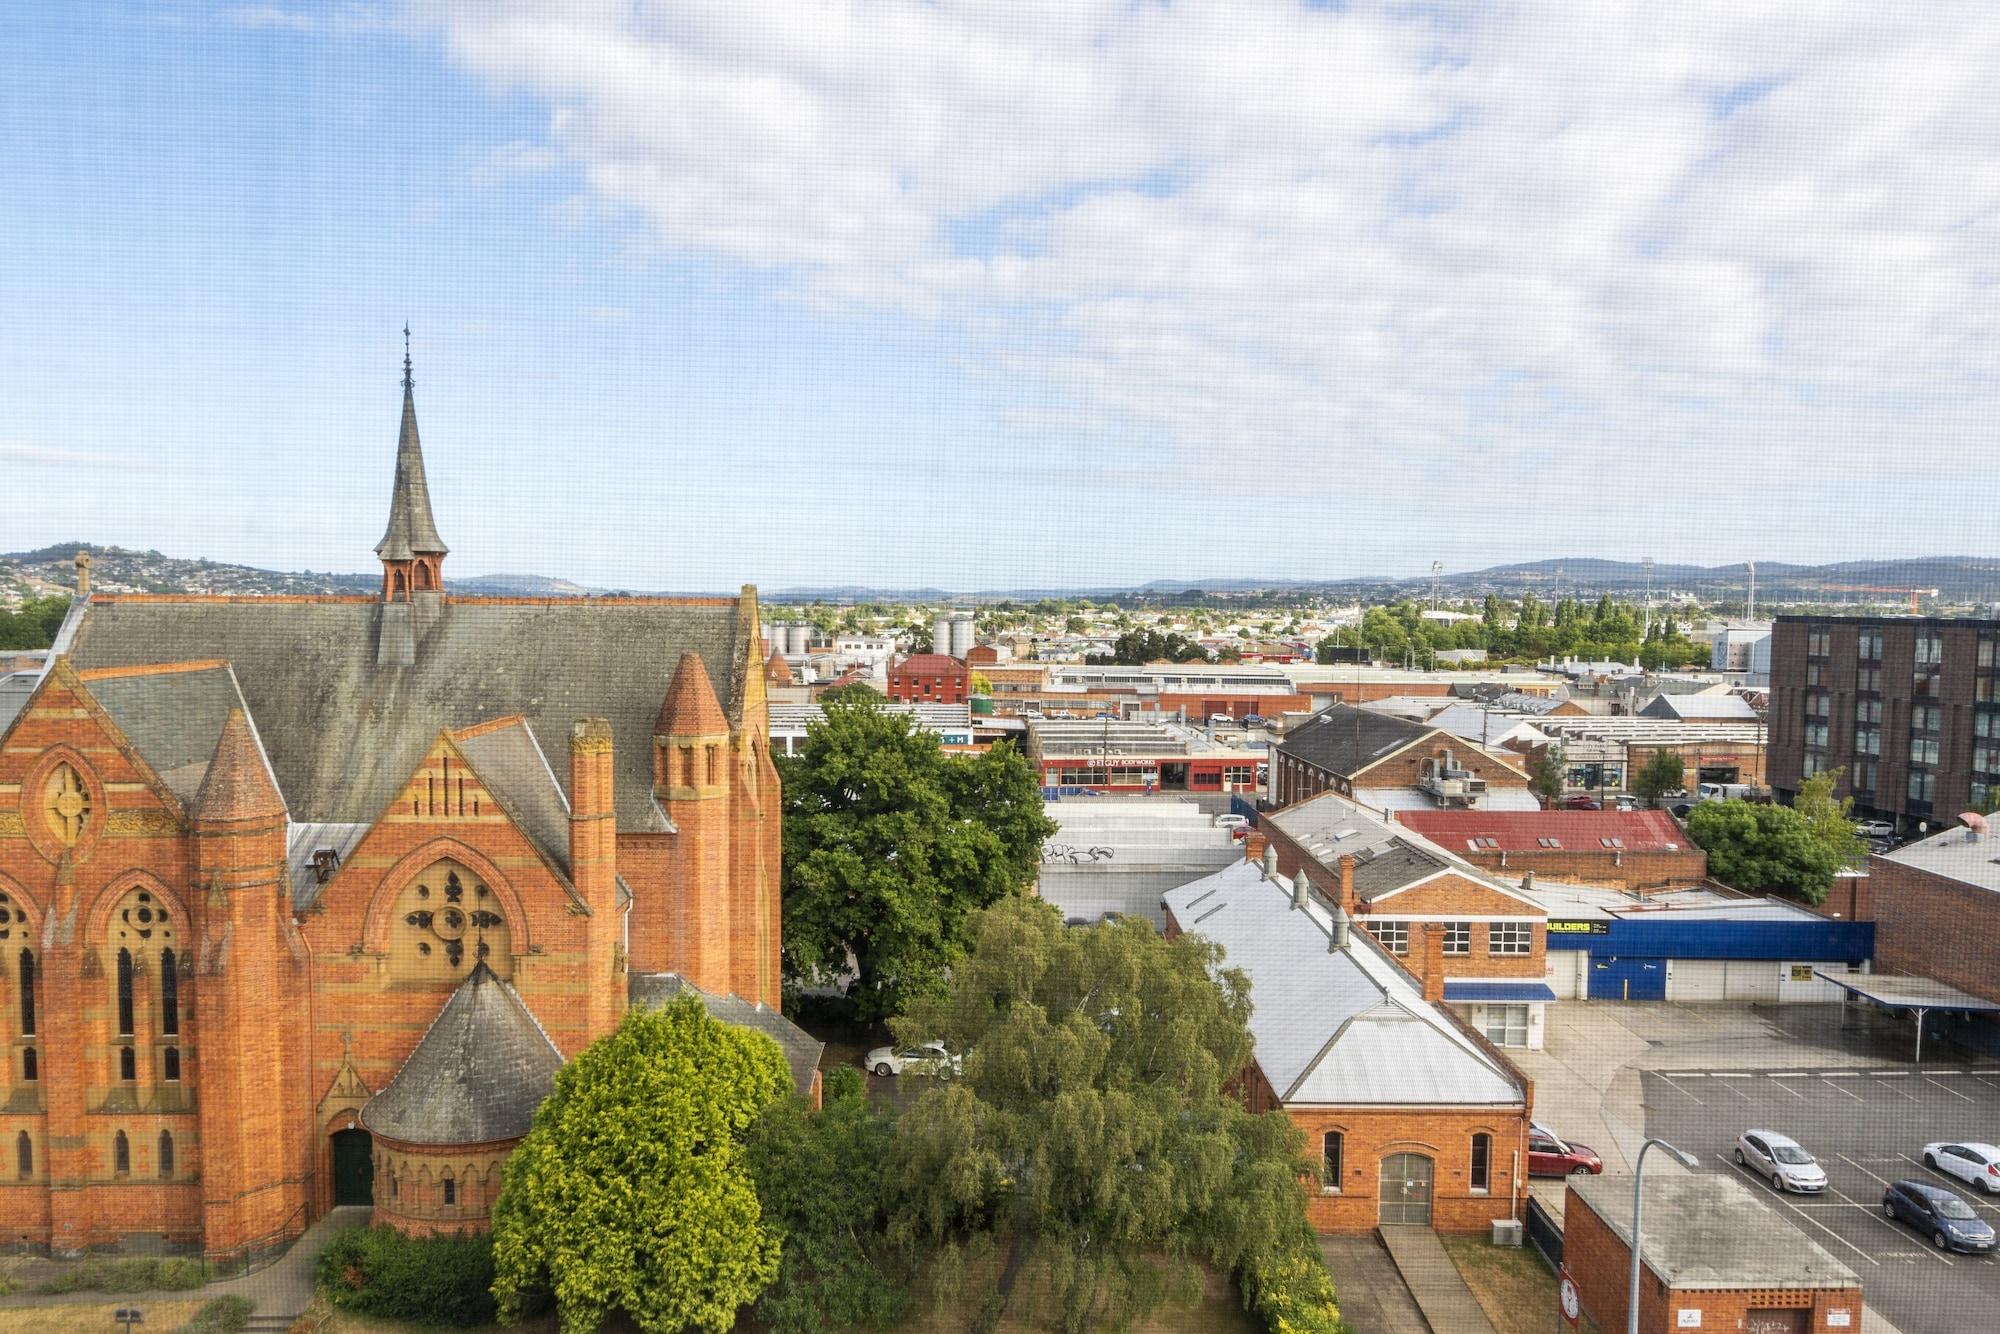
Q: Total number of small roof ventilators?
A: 3